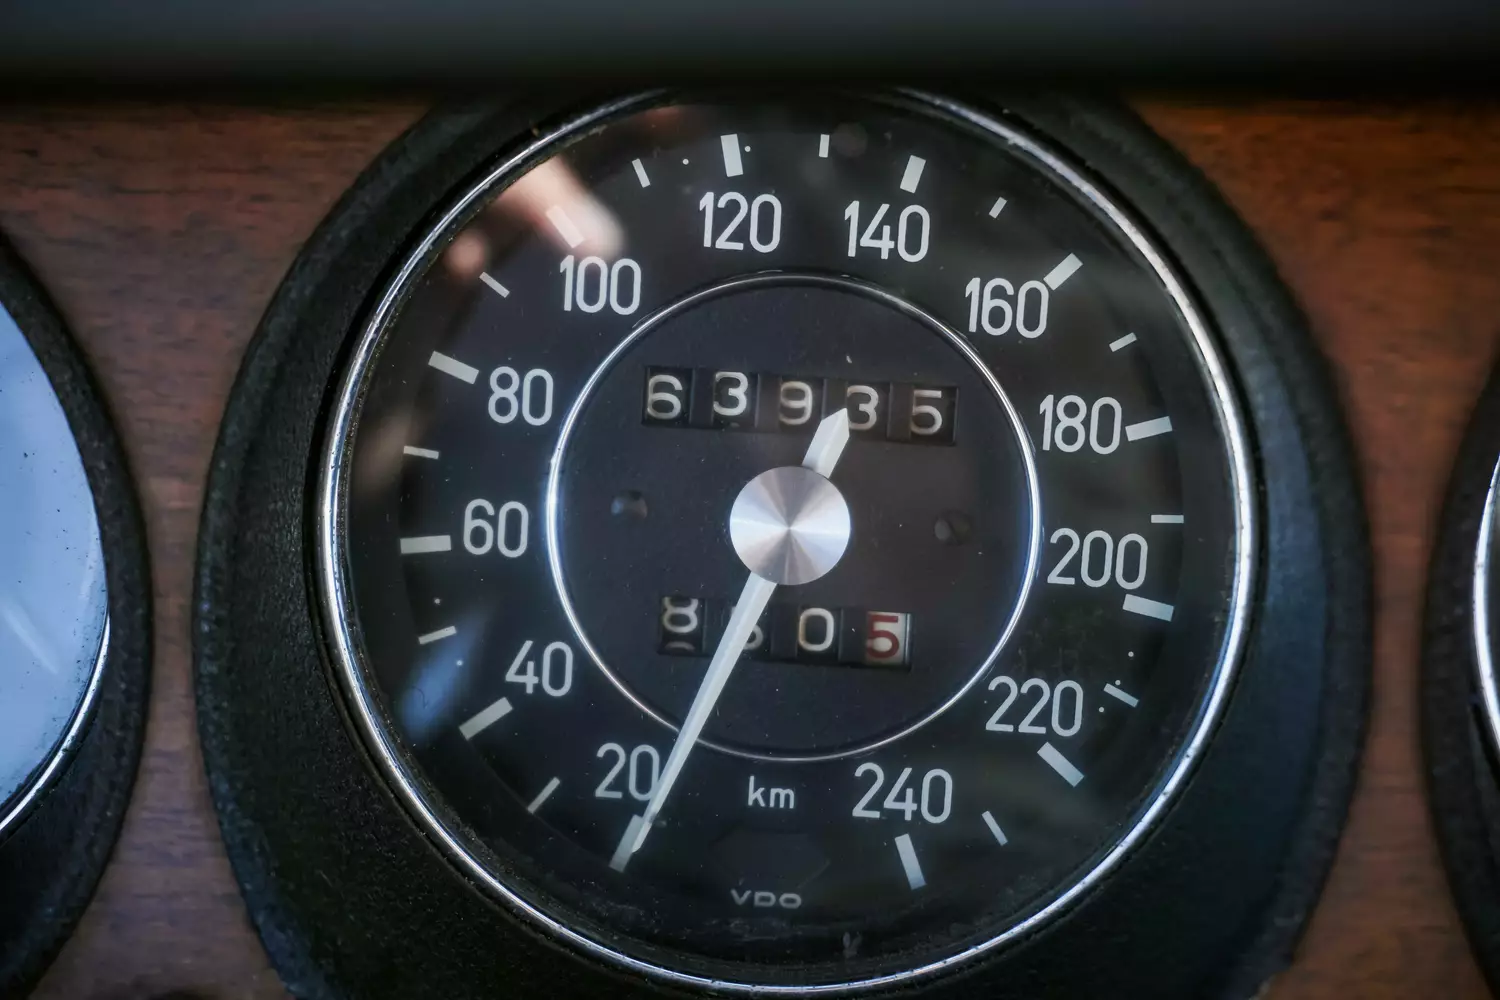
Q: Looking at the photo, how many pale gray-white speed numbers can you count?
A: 12